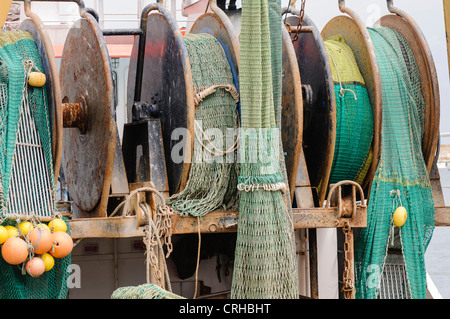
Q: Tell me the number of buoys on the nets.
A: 12